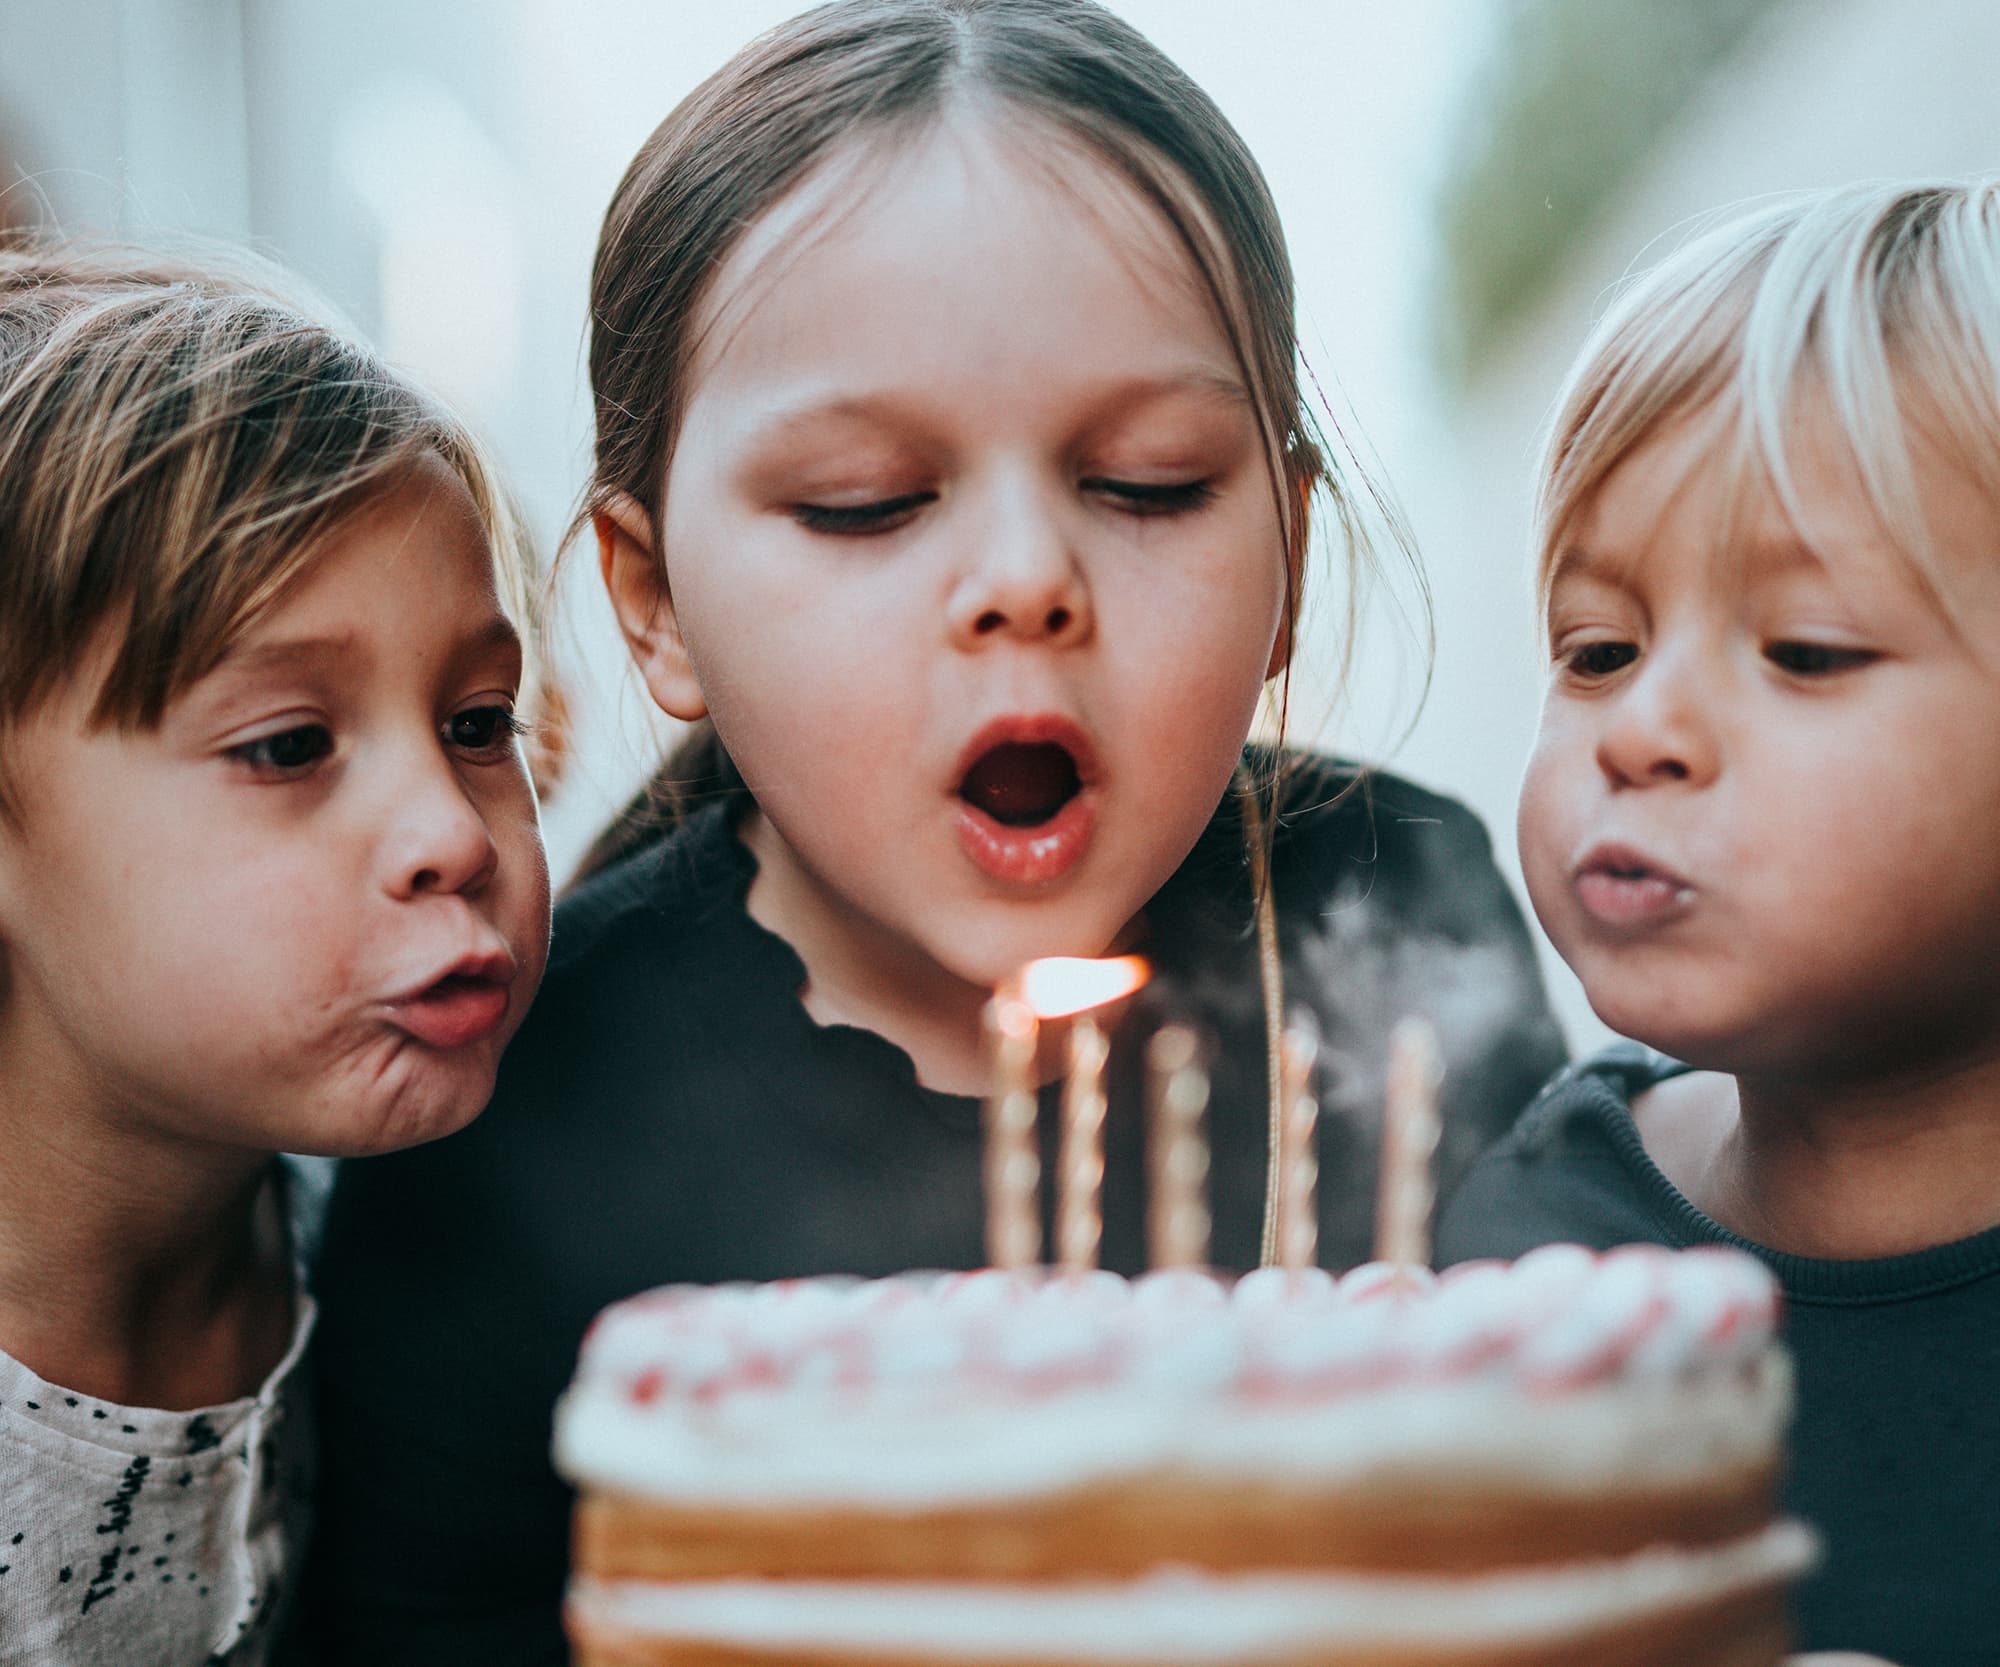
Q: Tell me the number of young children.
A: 3